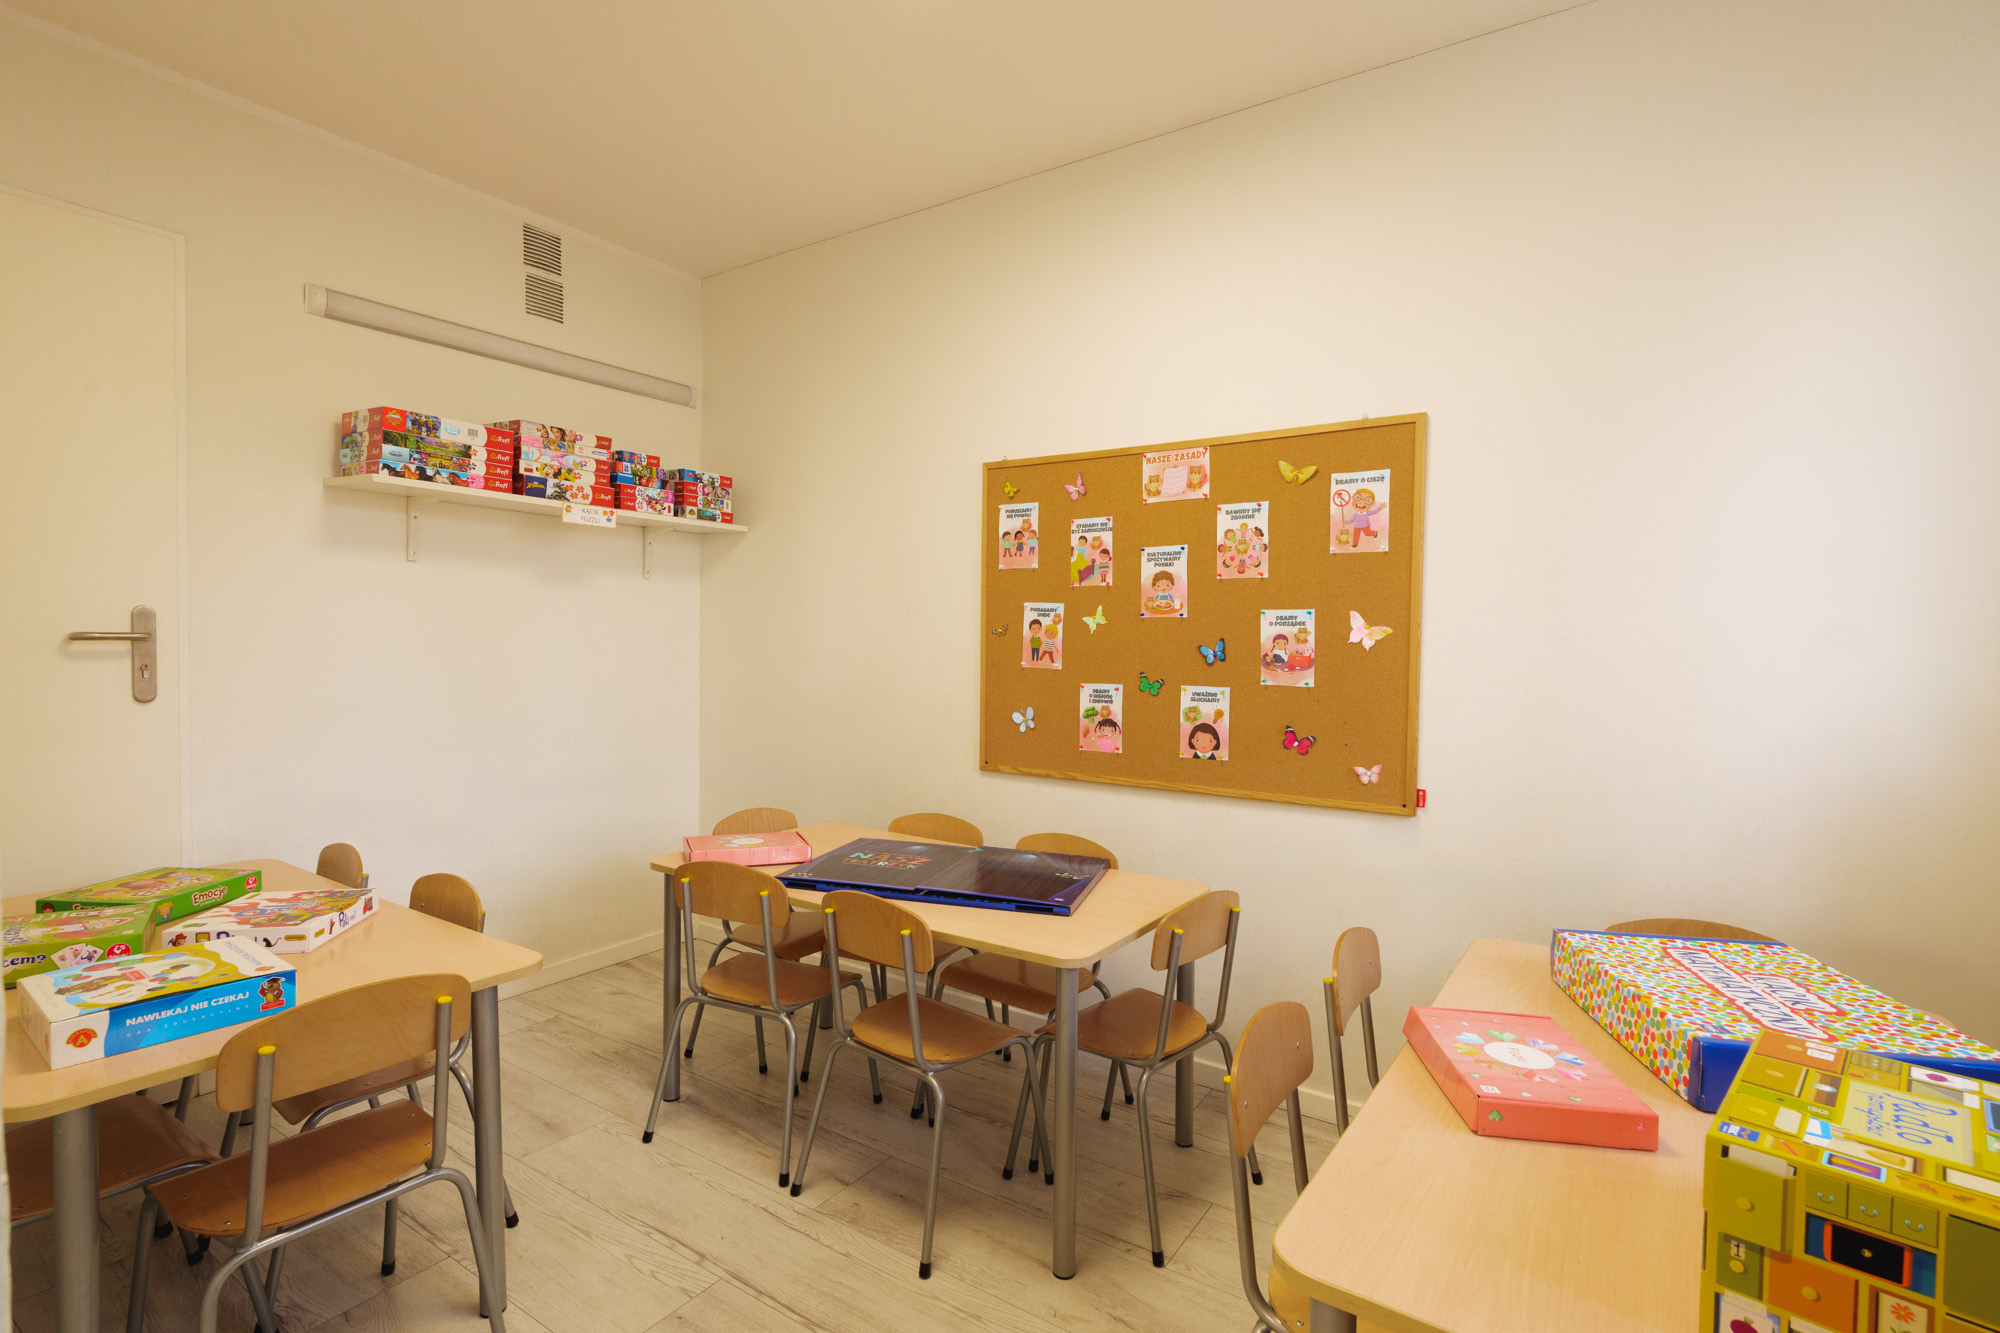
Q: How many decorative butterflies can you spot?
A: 11